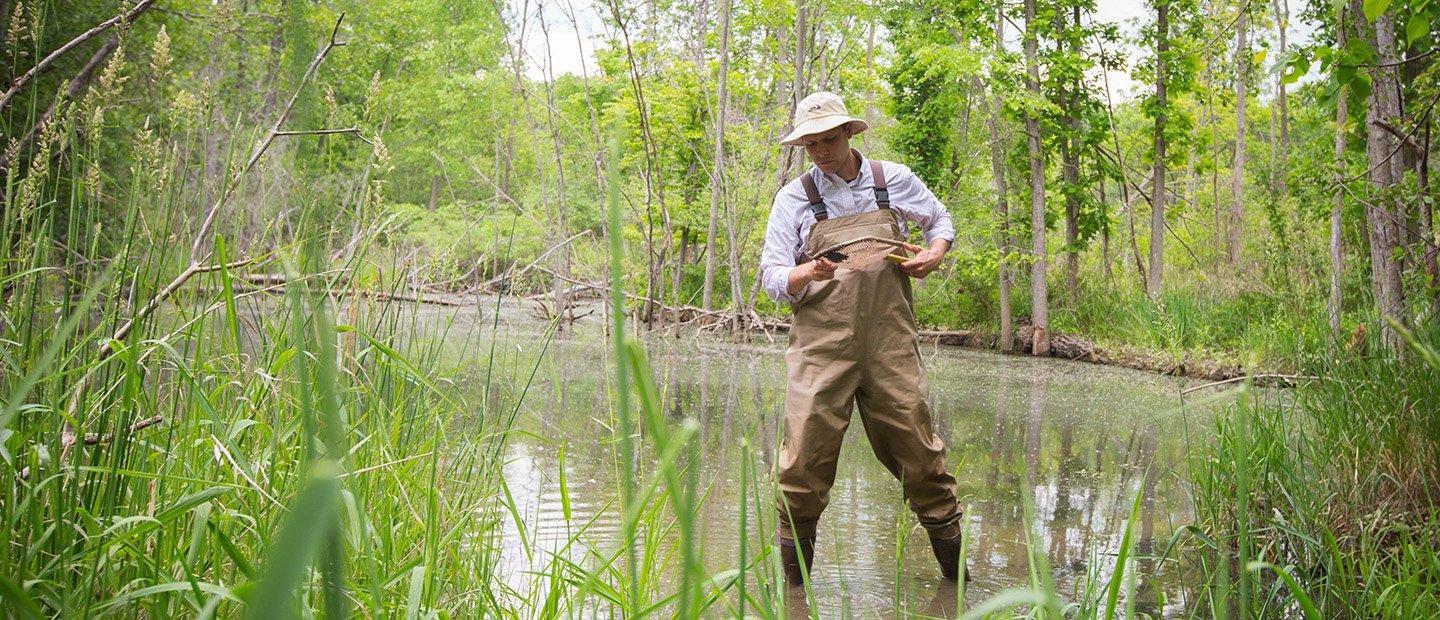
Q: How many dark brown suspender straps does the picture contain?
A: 2